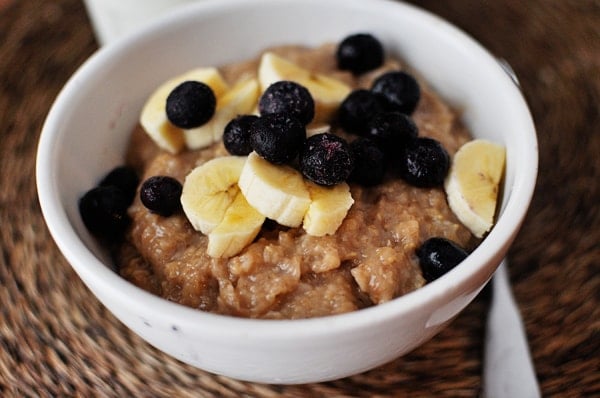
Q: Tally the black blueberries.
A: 15